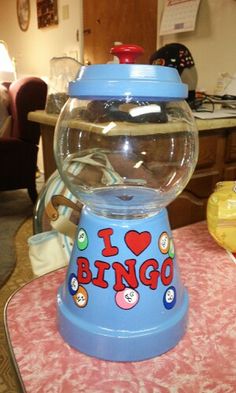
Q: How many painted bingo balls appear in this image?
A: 7